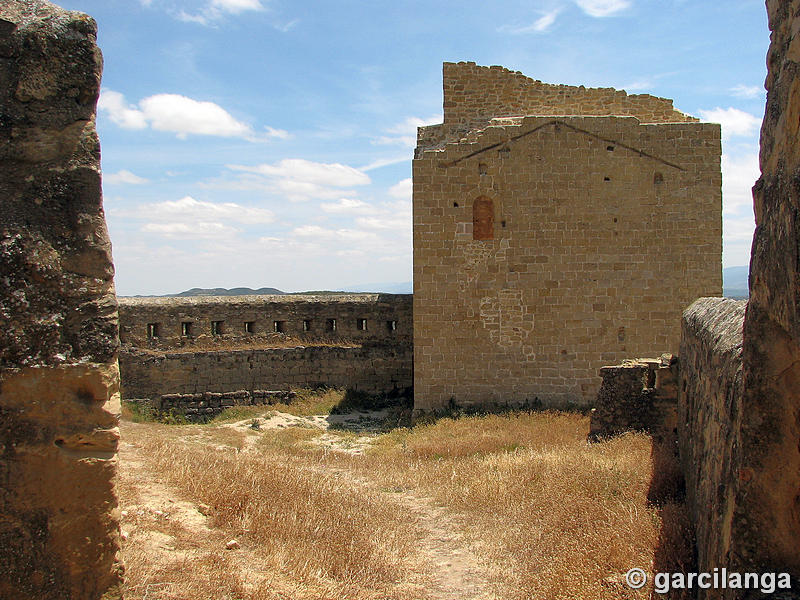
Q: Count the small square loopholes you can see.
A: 9